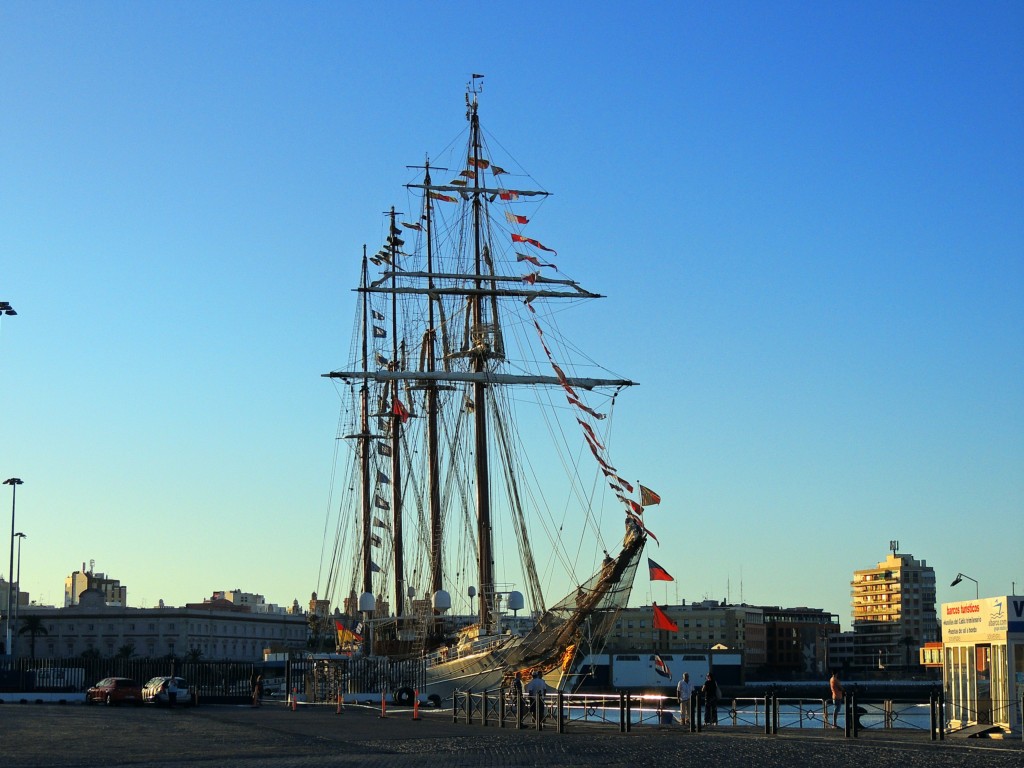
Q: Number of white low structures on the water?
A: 1